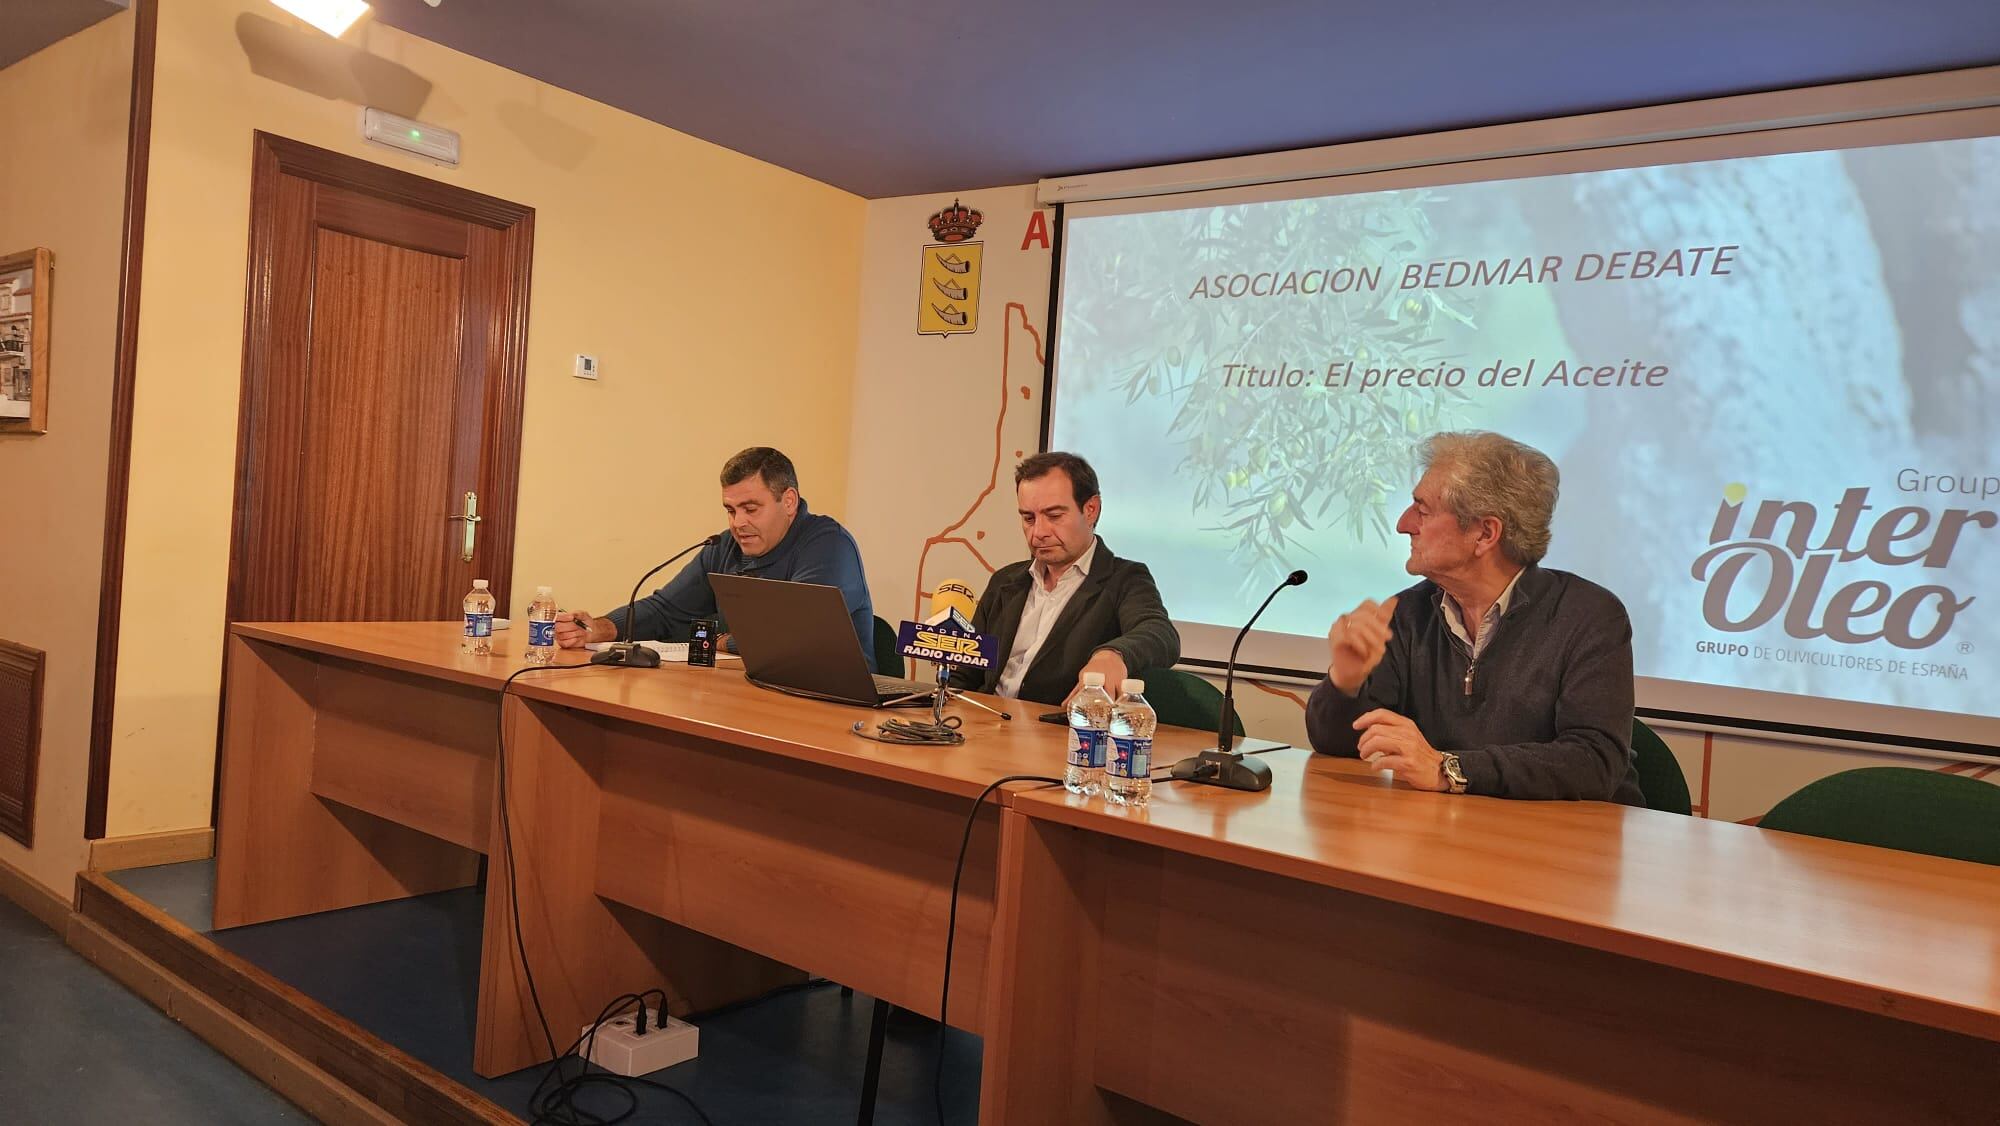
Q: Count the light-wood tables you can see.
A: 3